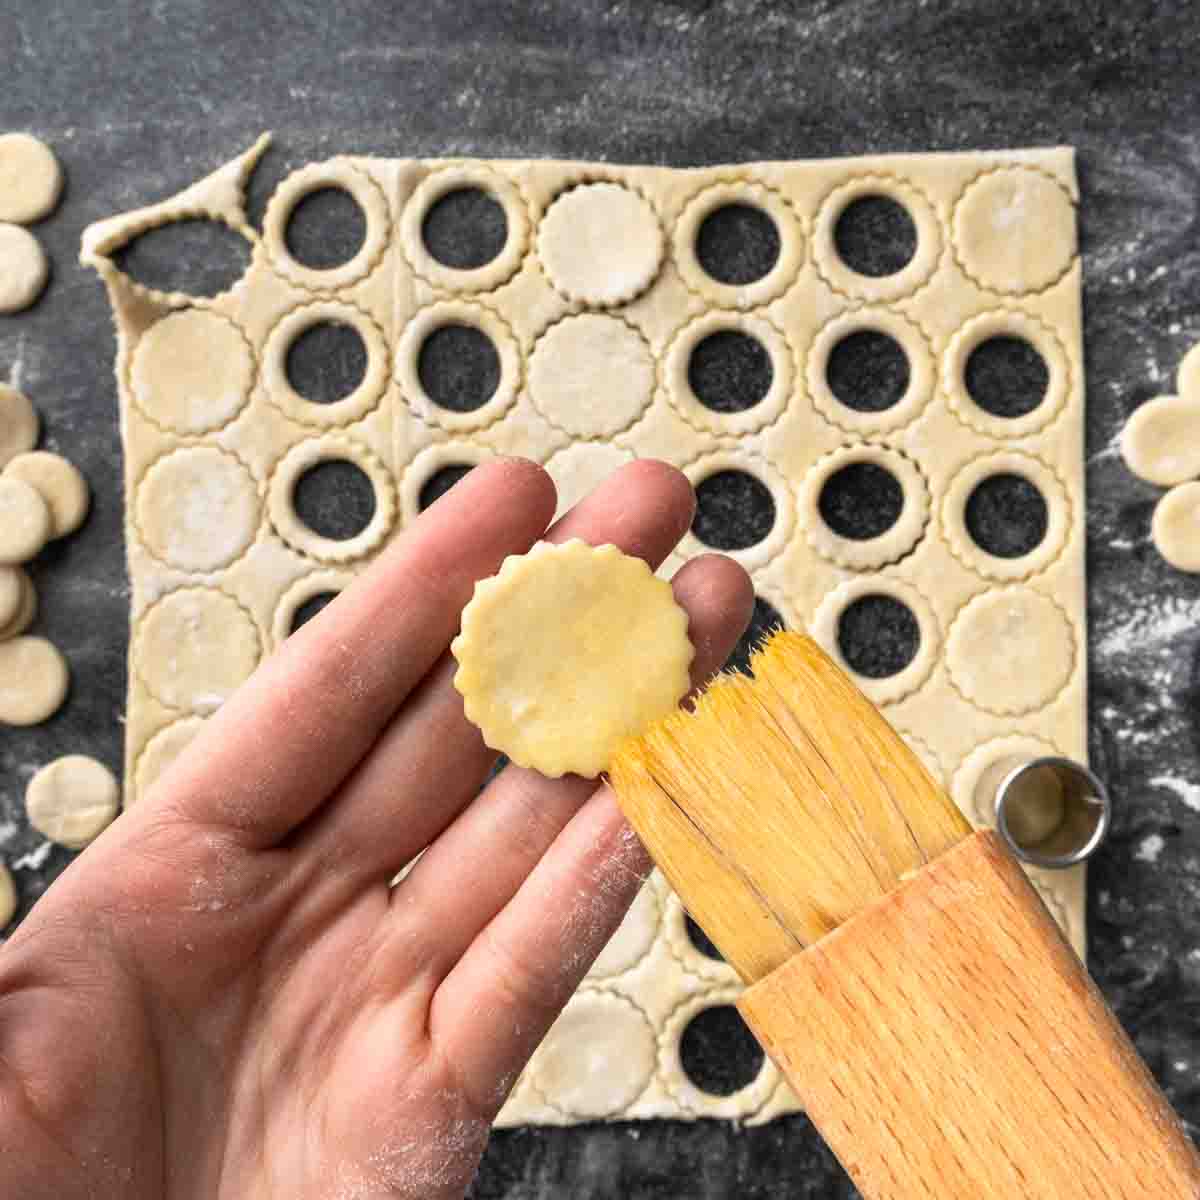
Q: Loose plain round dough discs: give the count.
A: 13